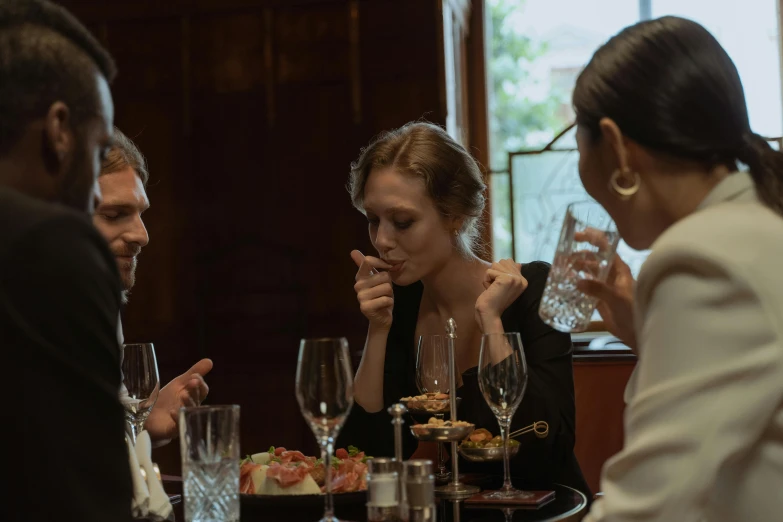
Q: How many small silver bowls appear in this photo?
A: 3